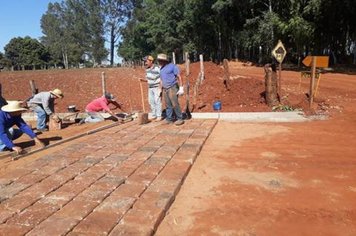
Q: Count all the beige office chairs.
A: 0